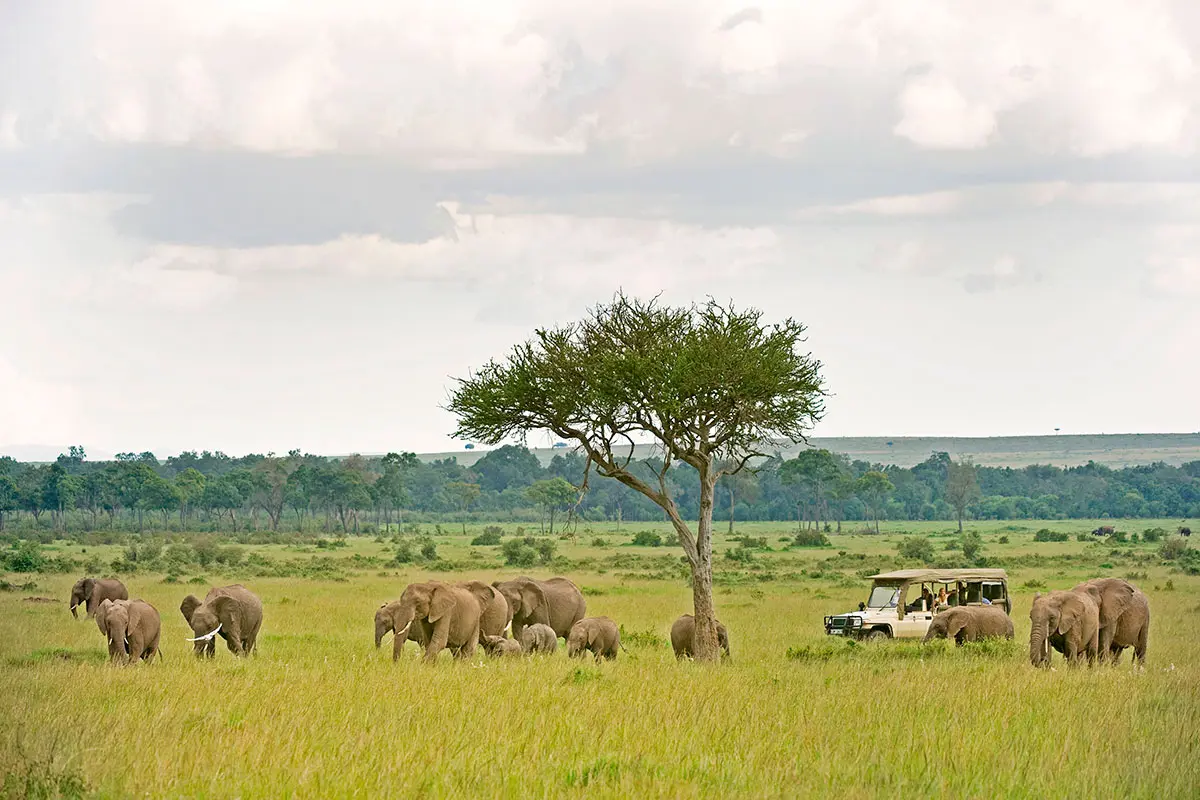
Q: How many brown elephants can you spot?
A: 14